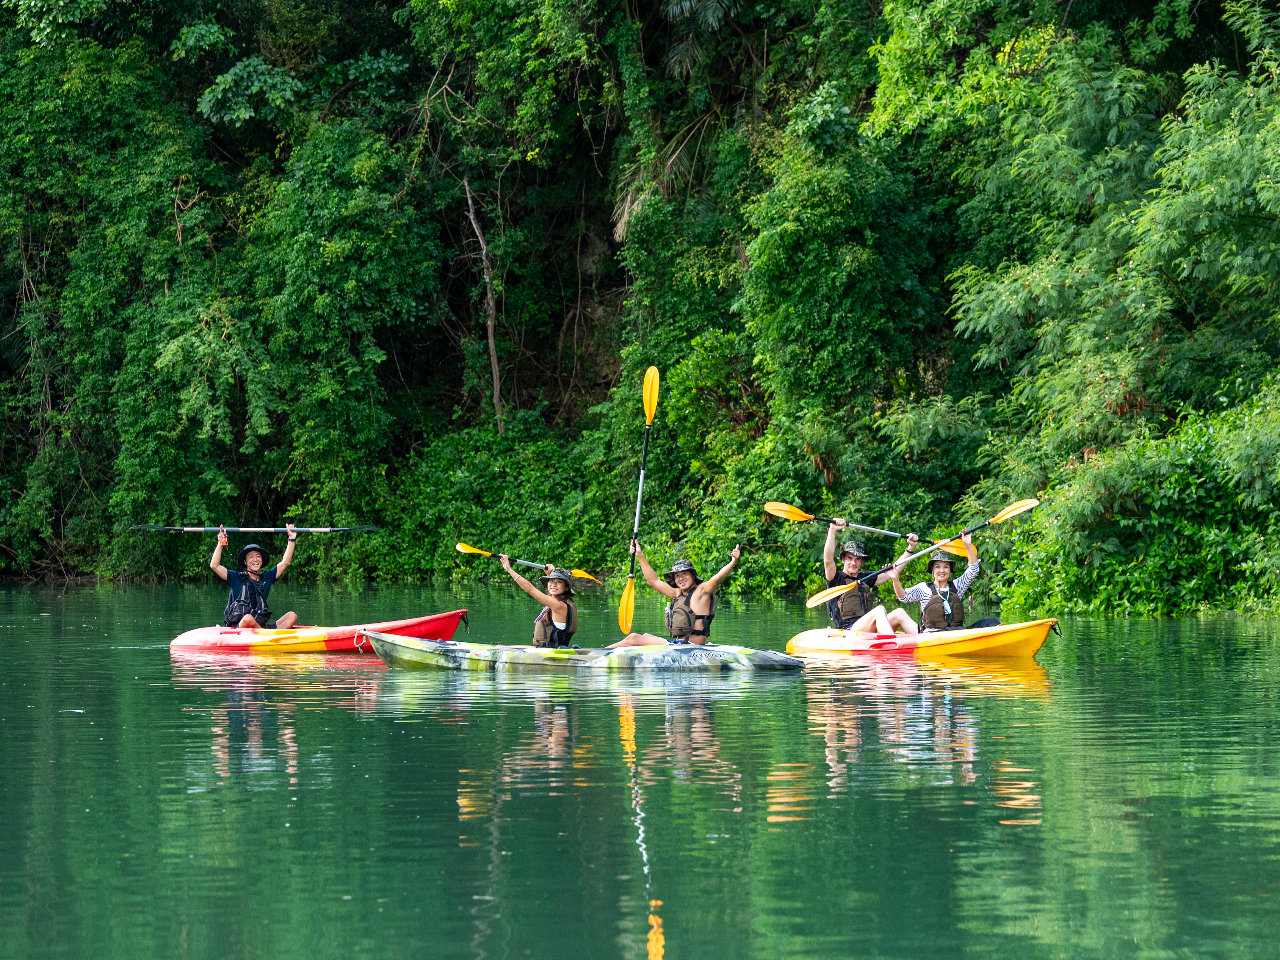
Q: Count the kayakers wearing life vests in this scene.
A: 5